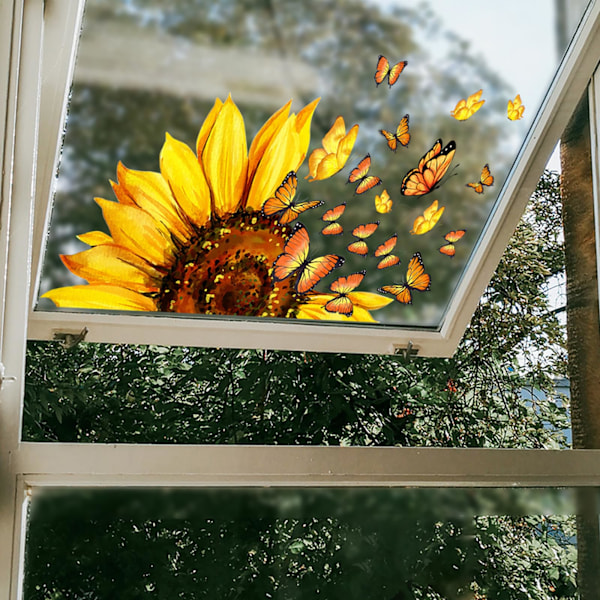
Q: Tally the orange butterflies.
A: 13